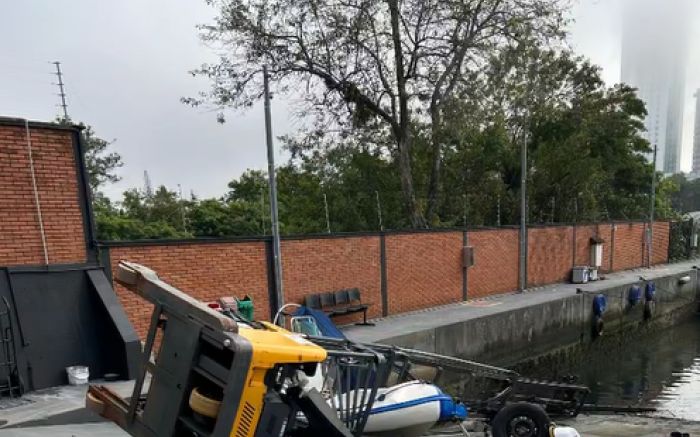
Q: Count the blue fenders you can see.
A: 3